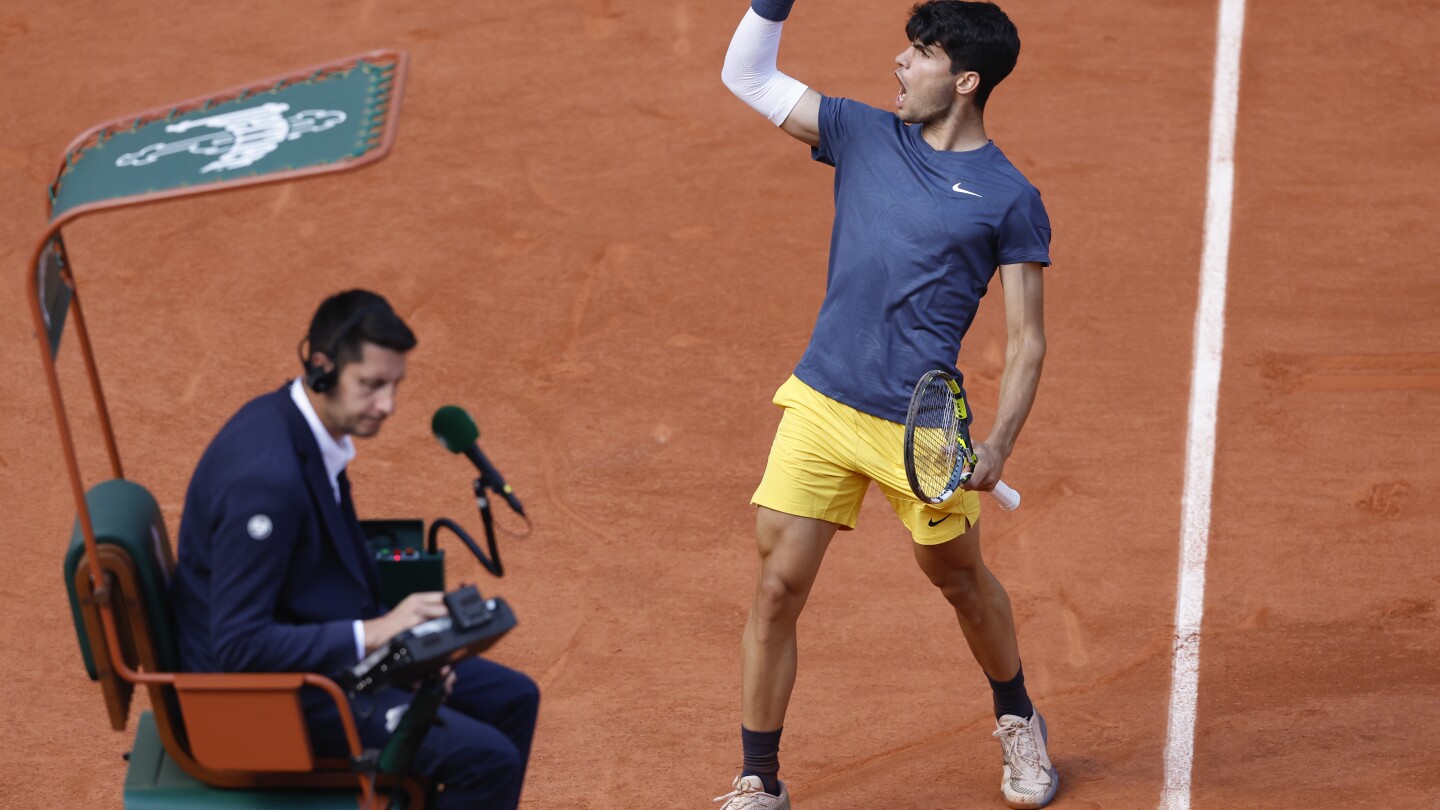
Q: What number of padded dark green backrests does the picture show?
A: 1